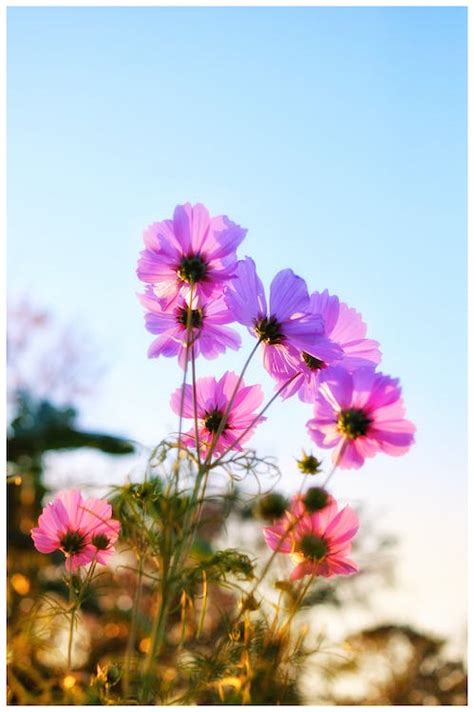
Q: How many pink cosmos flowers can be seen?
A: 8